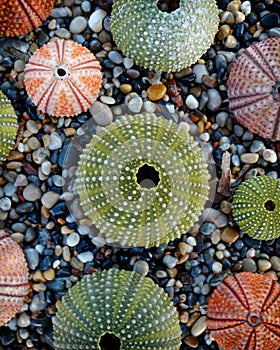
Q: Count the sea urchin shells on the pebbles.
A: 10